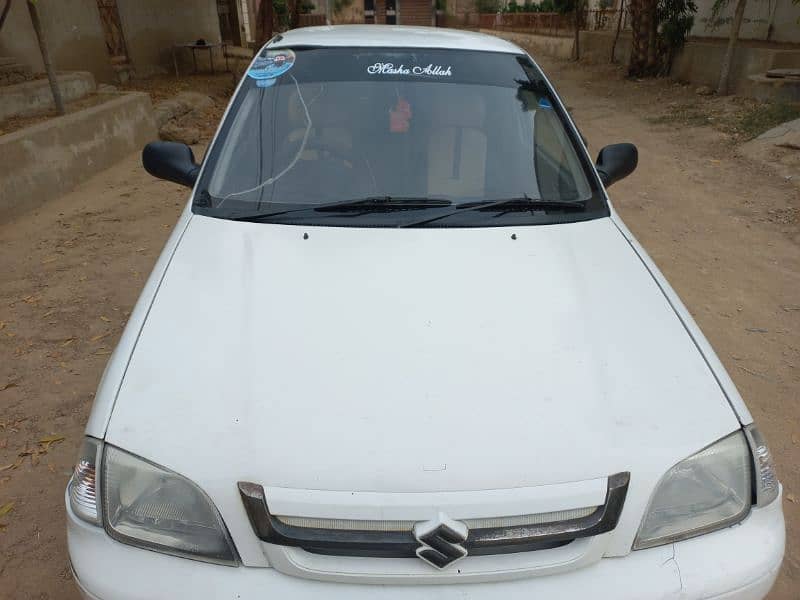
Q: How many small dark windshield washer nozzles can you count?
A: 2